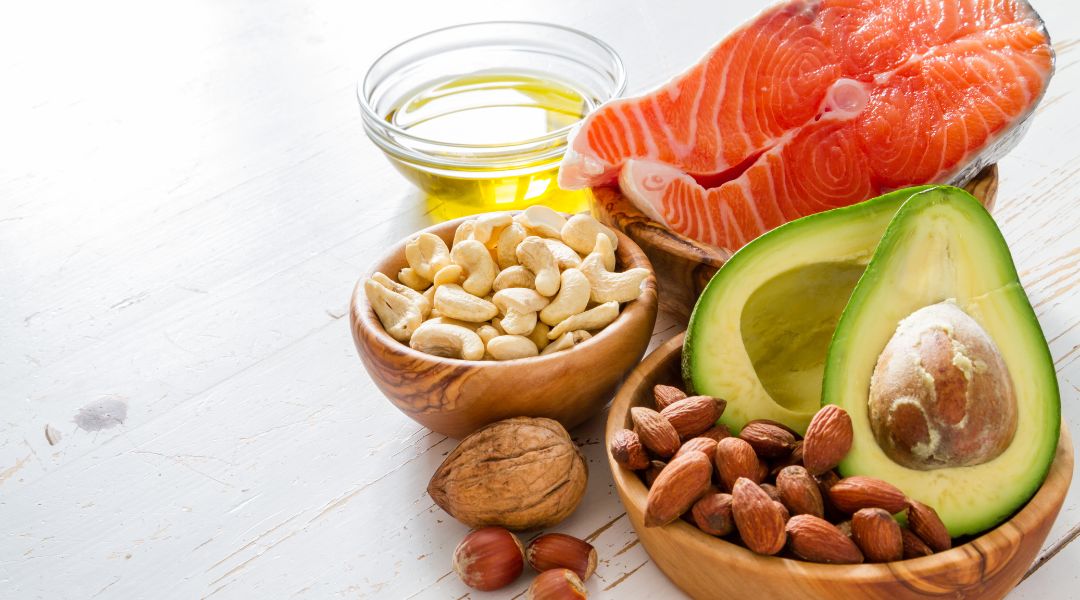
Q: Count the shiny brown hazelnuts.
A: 3